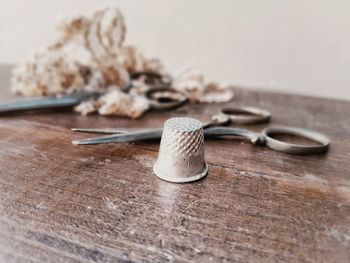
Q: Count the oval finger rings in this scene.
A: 4